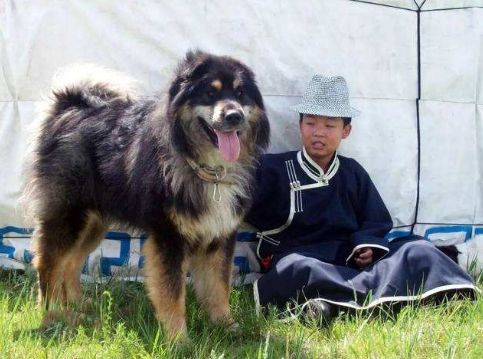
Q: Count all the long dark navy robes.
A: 1